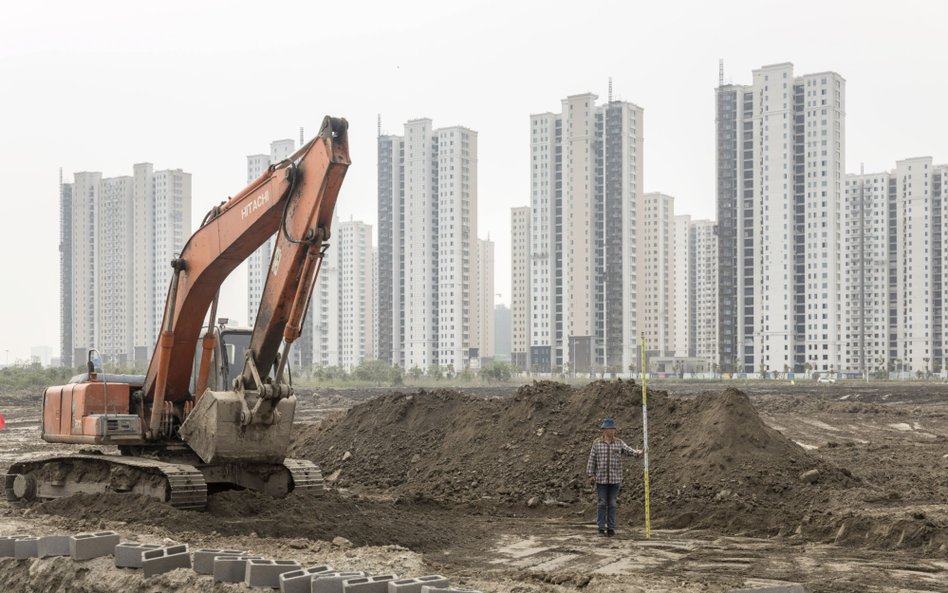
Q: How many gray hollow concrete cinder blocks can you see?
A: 14